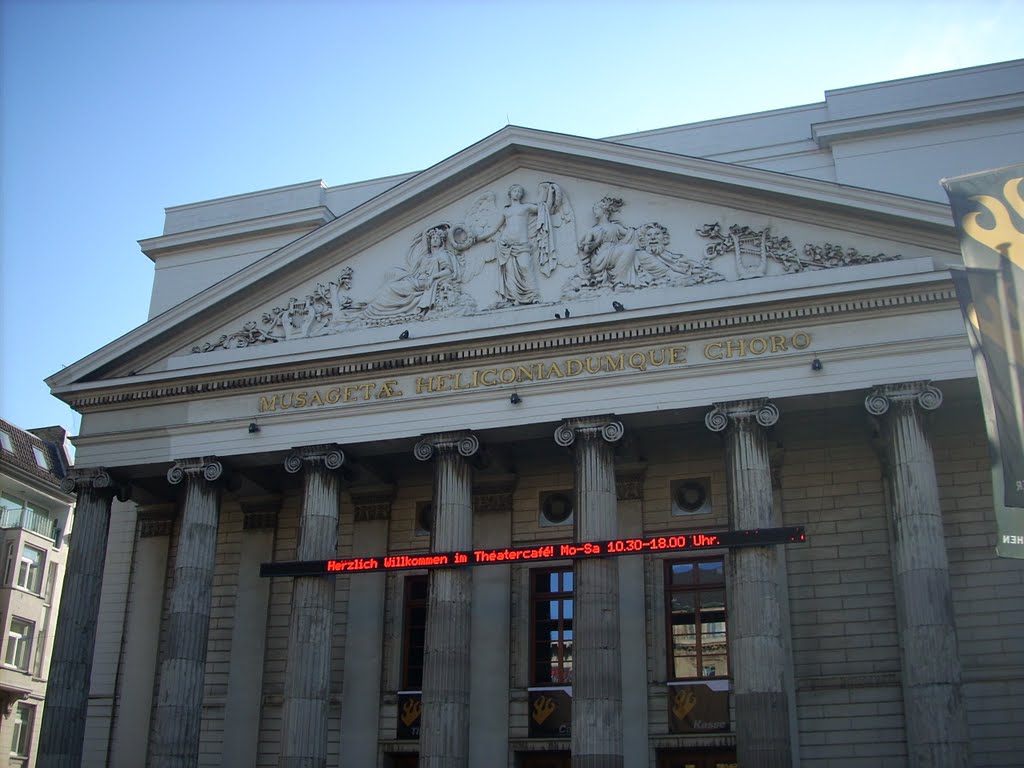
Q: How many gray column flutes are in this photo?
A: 7